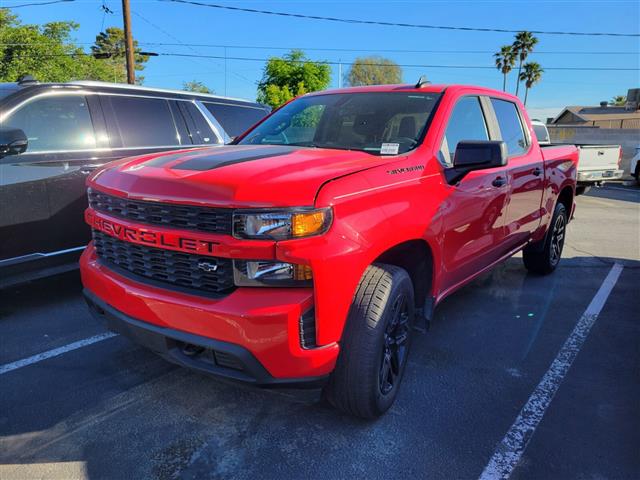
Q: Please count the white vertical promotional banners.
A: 0